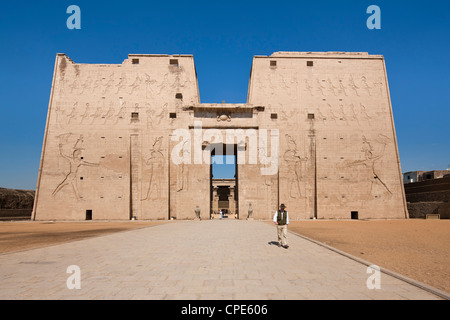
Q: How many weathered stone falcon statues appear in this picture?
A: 2